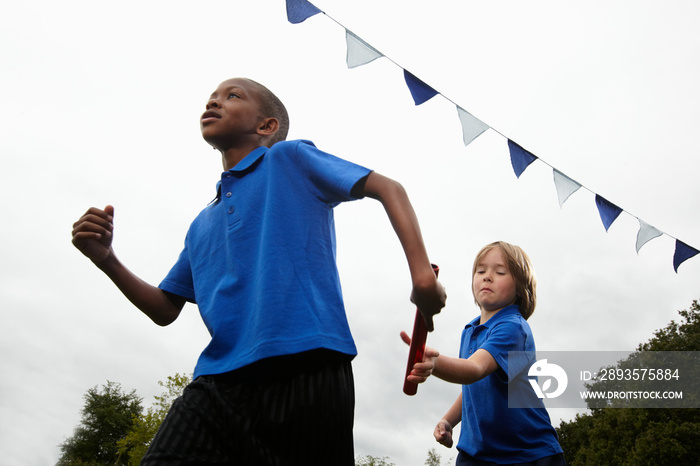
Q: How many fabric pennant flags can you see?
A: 9